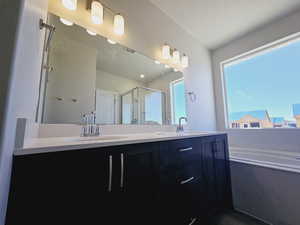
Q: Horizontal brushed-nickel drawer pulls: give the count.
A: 3